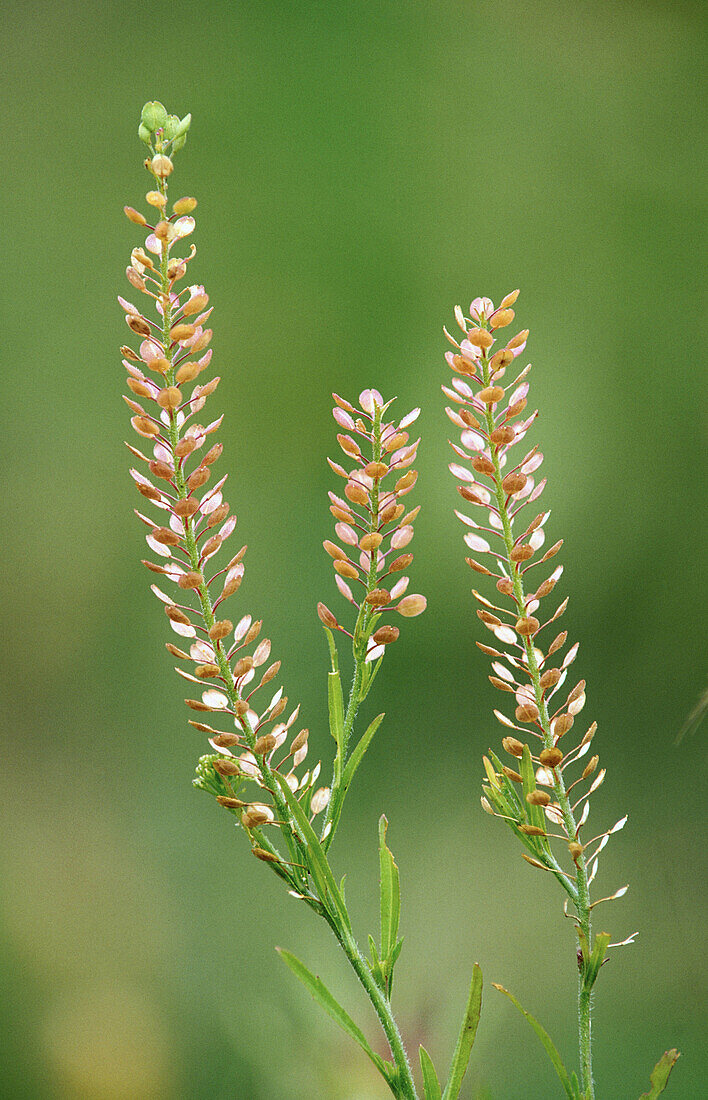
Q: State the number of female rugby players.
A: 0